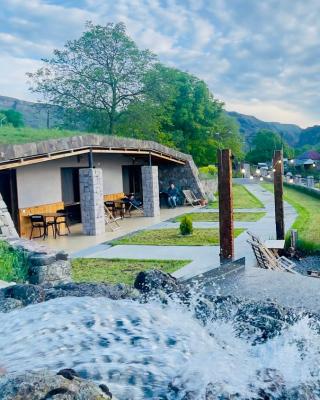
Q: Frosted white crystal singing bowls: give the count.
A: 0